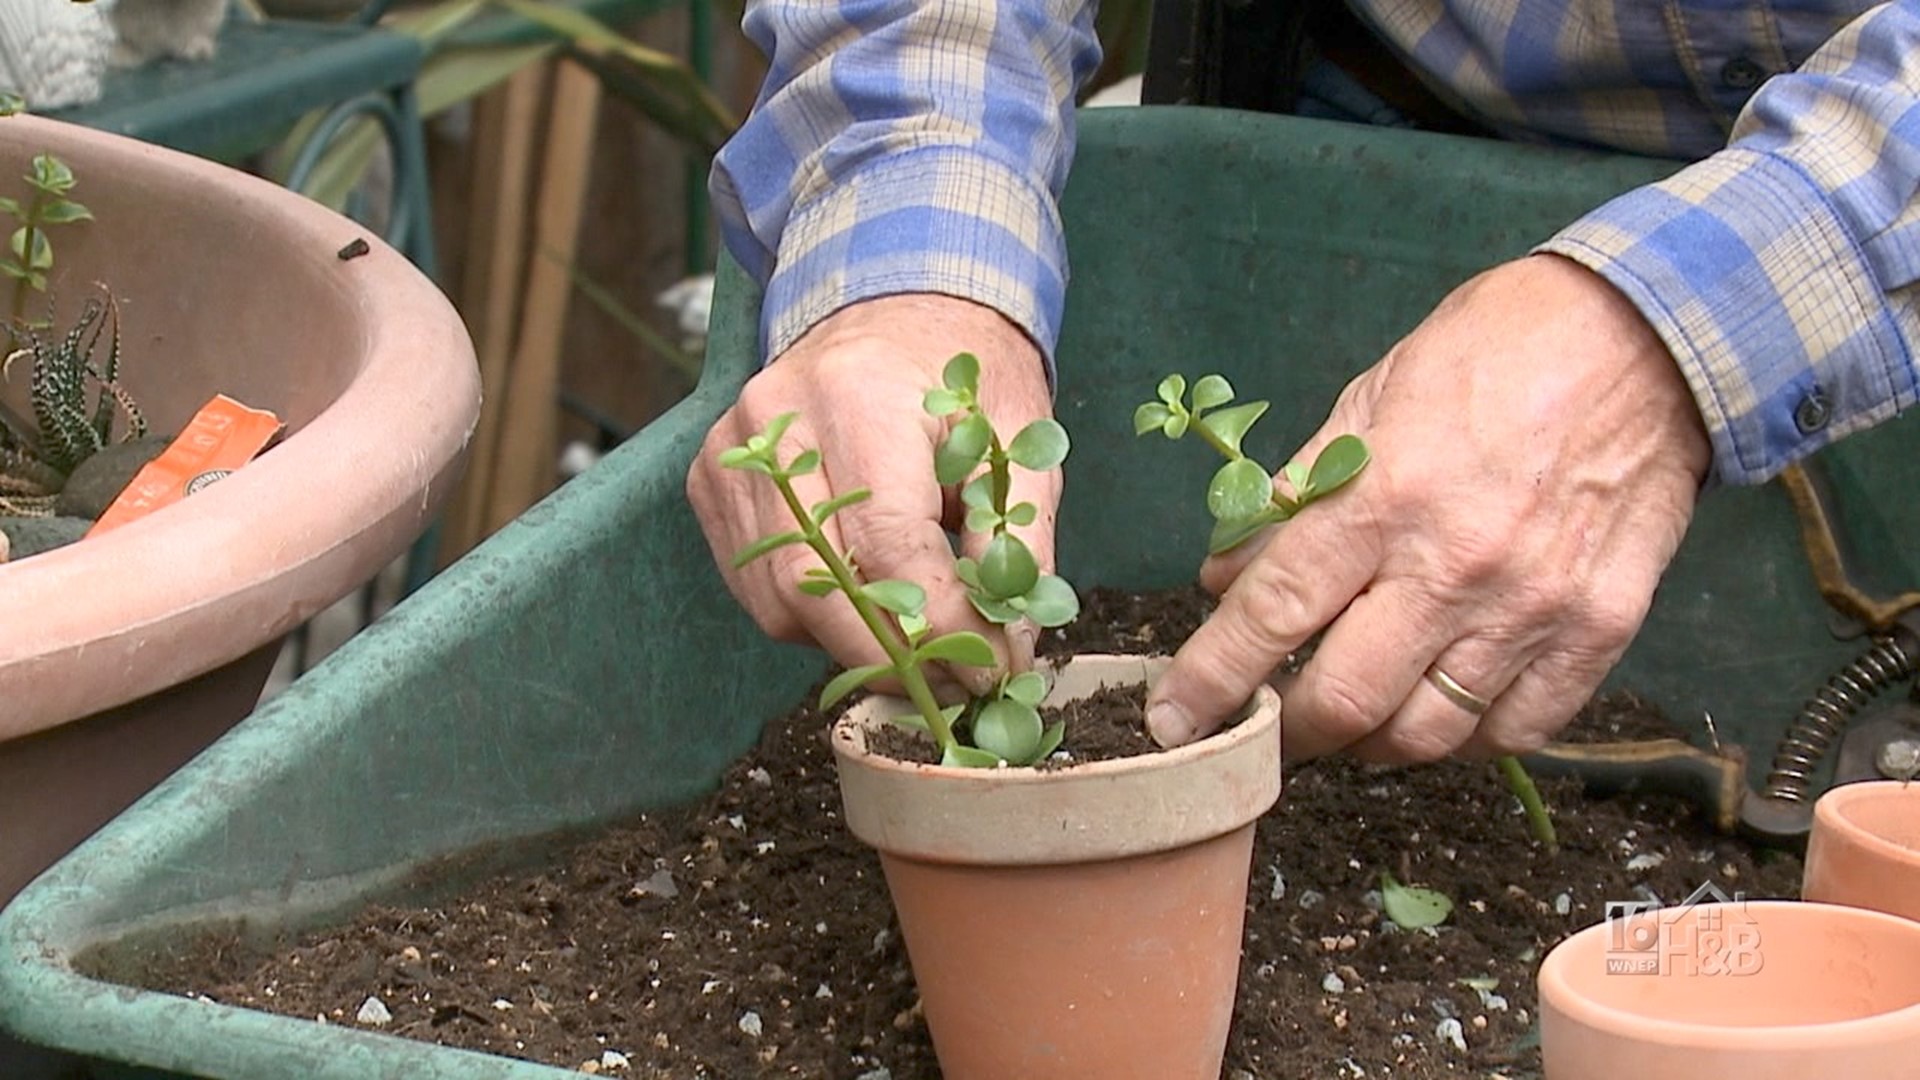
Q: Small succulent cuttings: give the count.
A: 3